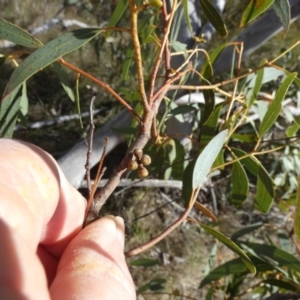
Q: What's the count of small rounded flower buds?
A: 4